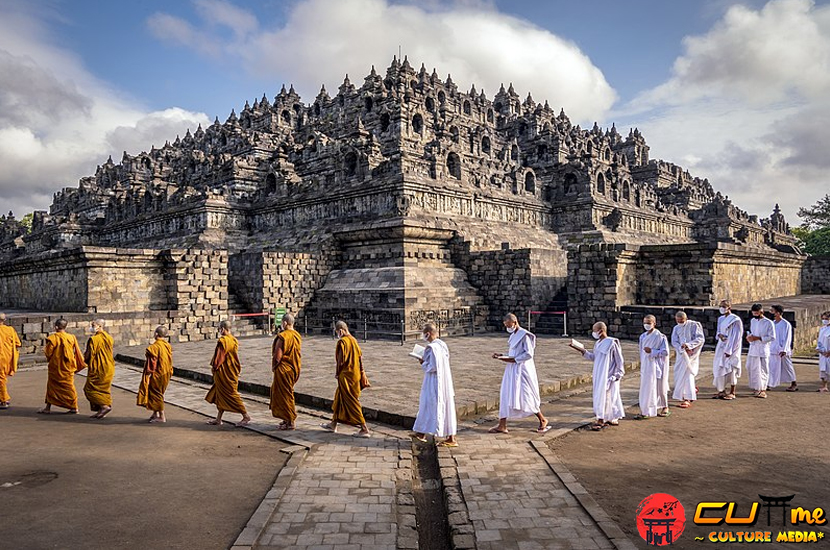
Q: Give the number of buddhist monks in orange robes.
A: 7